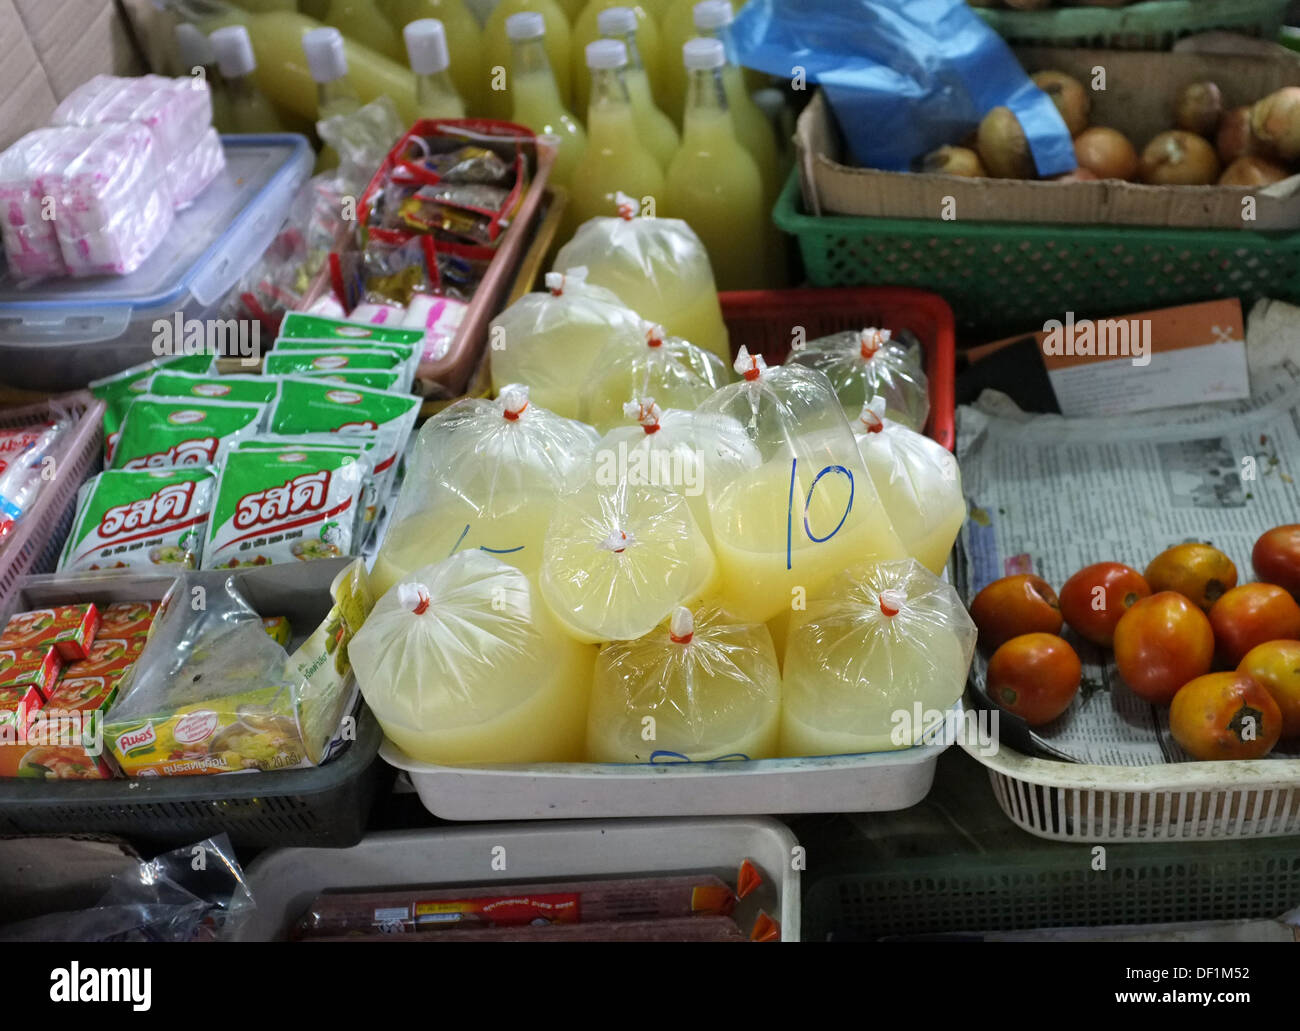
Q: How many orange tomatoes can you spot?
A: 9